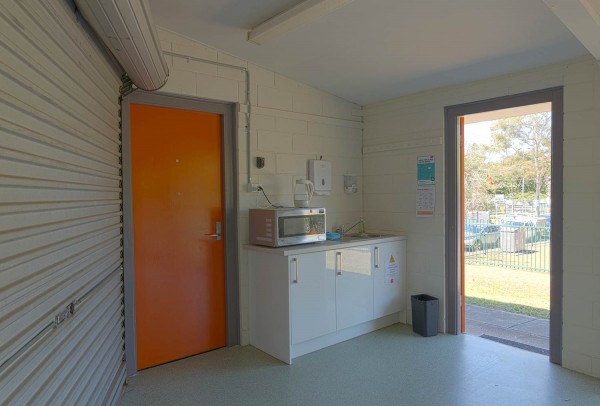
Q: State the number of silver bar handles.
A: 3